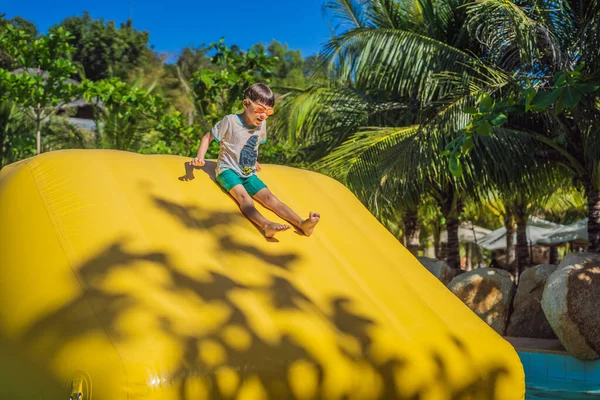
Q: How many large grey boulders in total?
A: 4